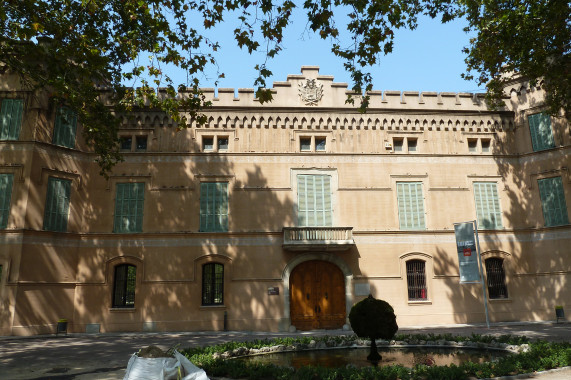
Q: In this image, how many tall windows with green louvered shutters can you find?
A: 11